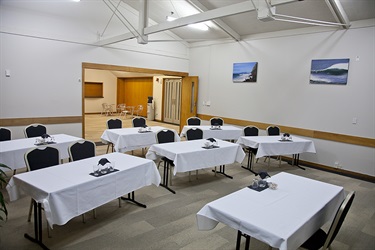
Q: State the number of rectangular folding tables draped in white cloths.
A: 7